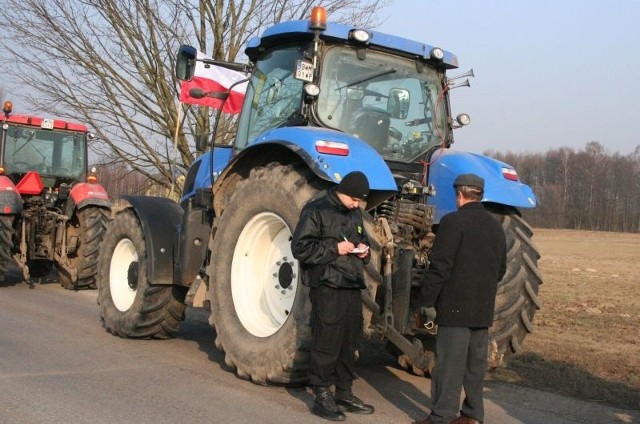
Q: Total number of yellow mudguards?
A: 0